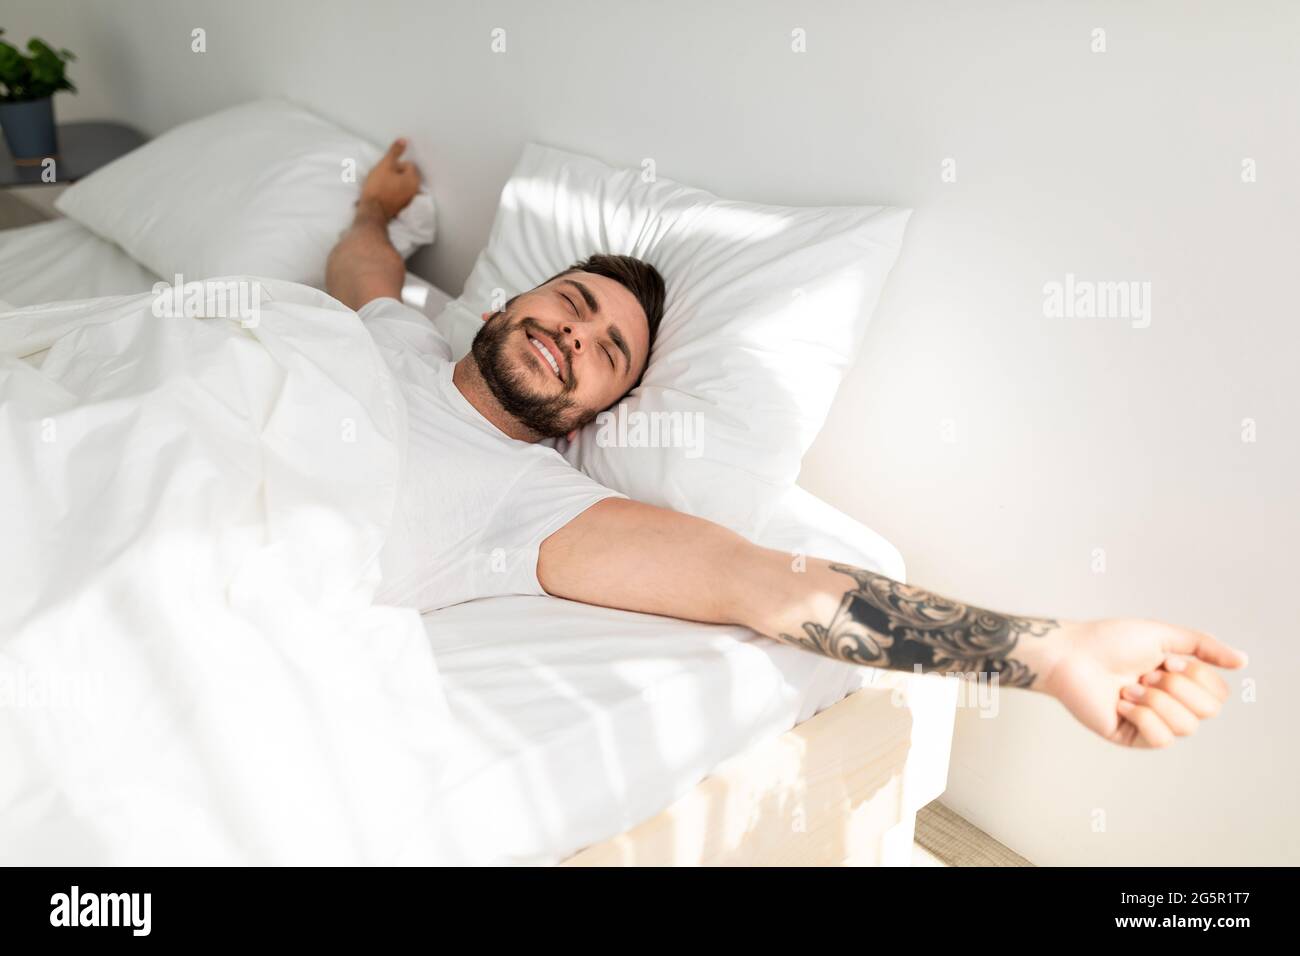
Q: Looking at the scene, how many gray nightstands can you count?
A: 1